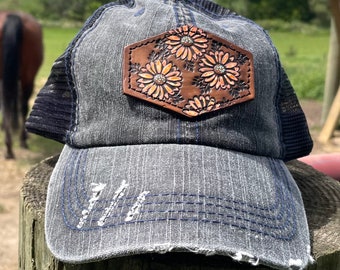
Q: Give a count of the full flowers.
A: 3